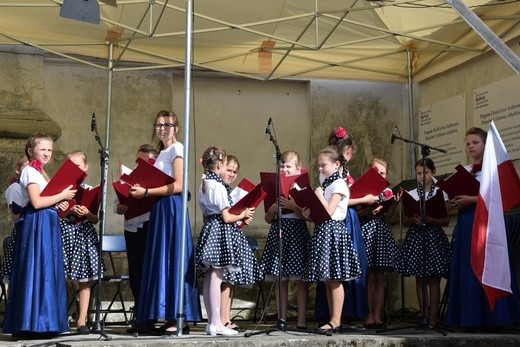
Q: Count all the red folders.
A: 12